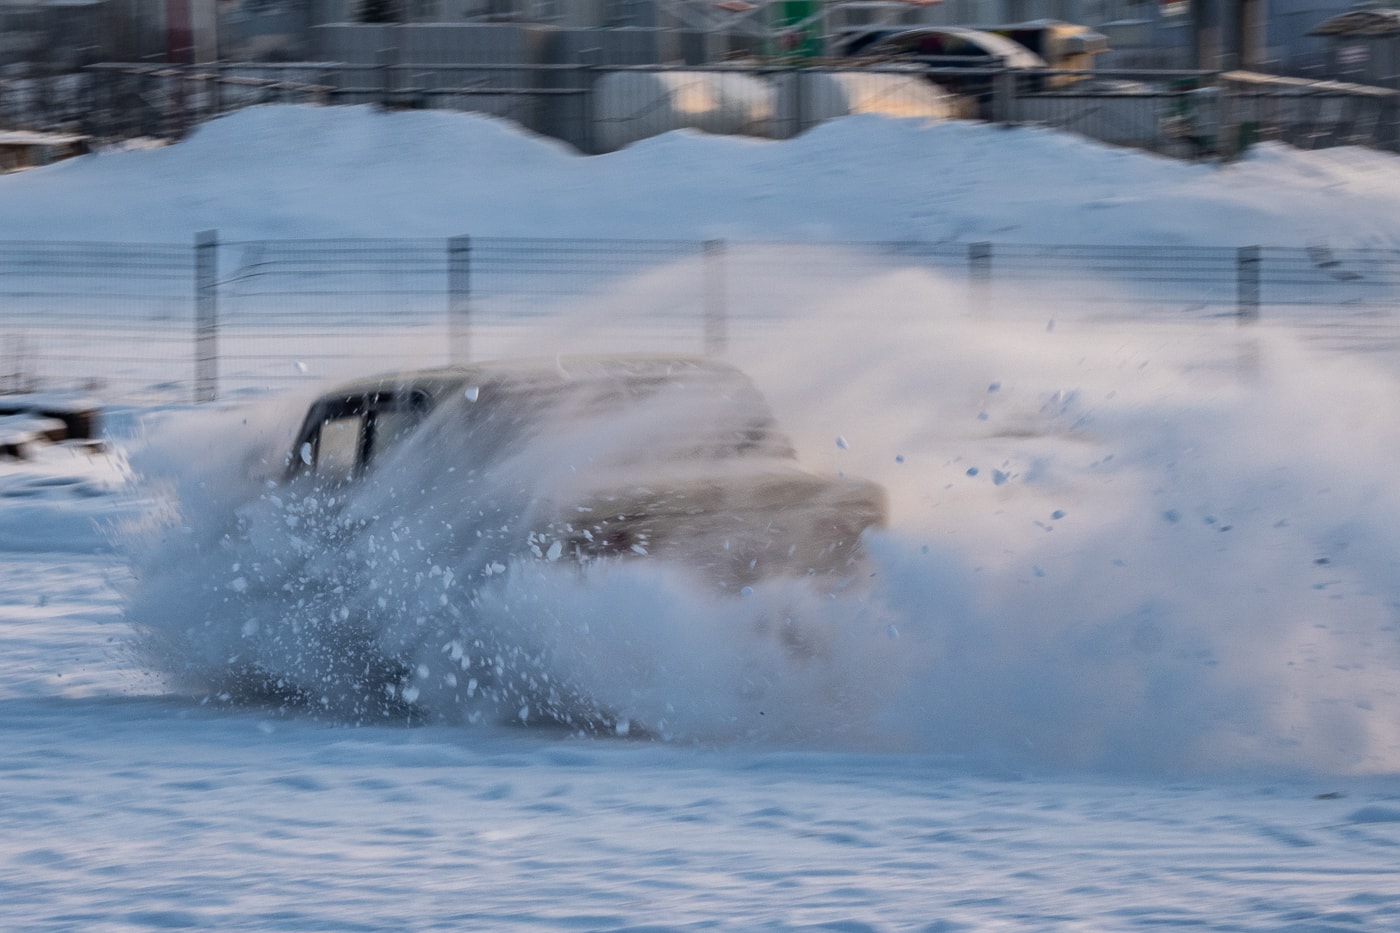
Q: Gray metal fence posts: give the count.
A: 5